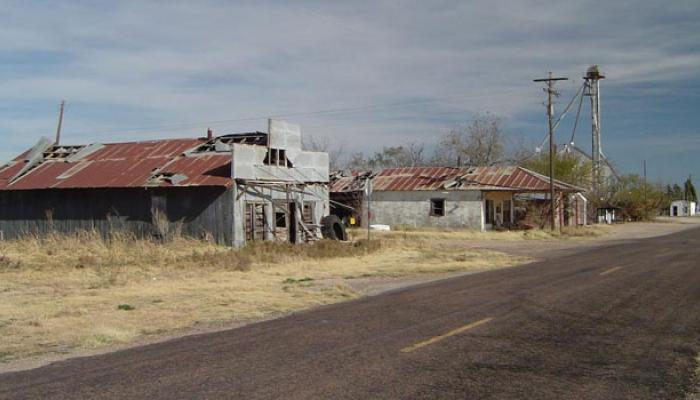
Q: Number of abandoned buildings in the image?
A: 2